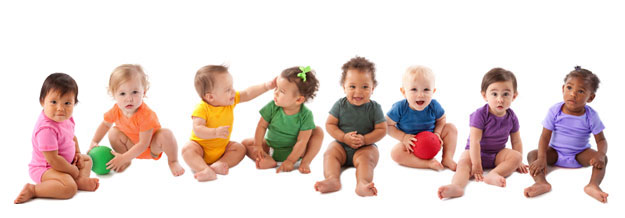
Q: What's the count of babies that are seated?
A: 8